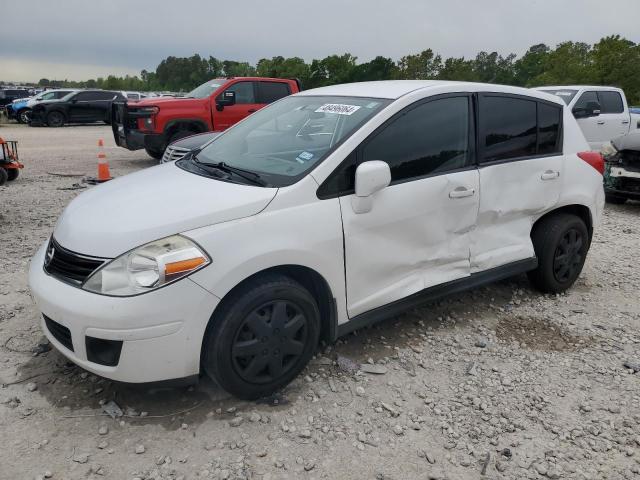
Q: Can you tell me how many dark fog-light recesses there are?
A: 1